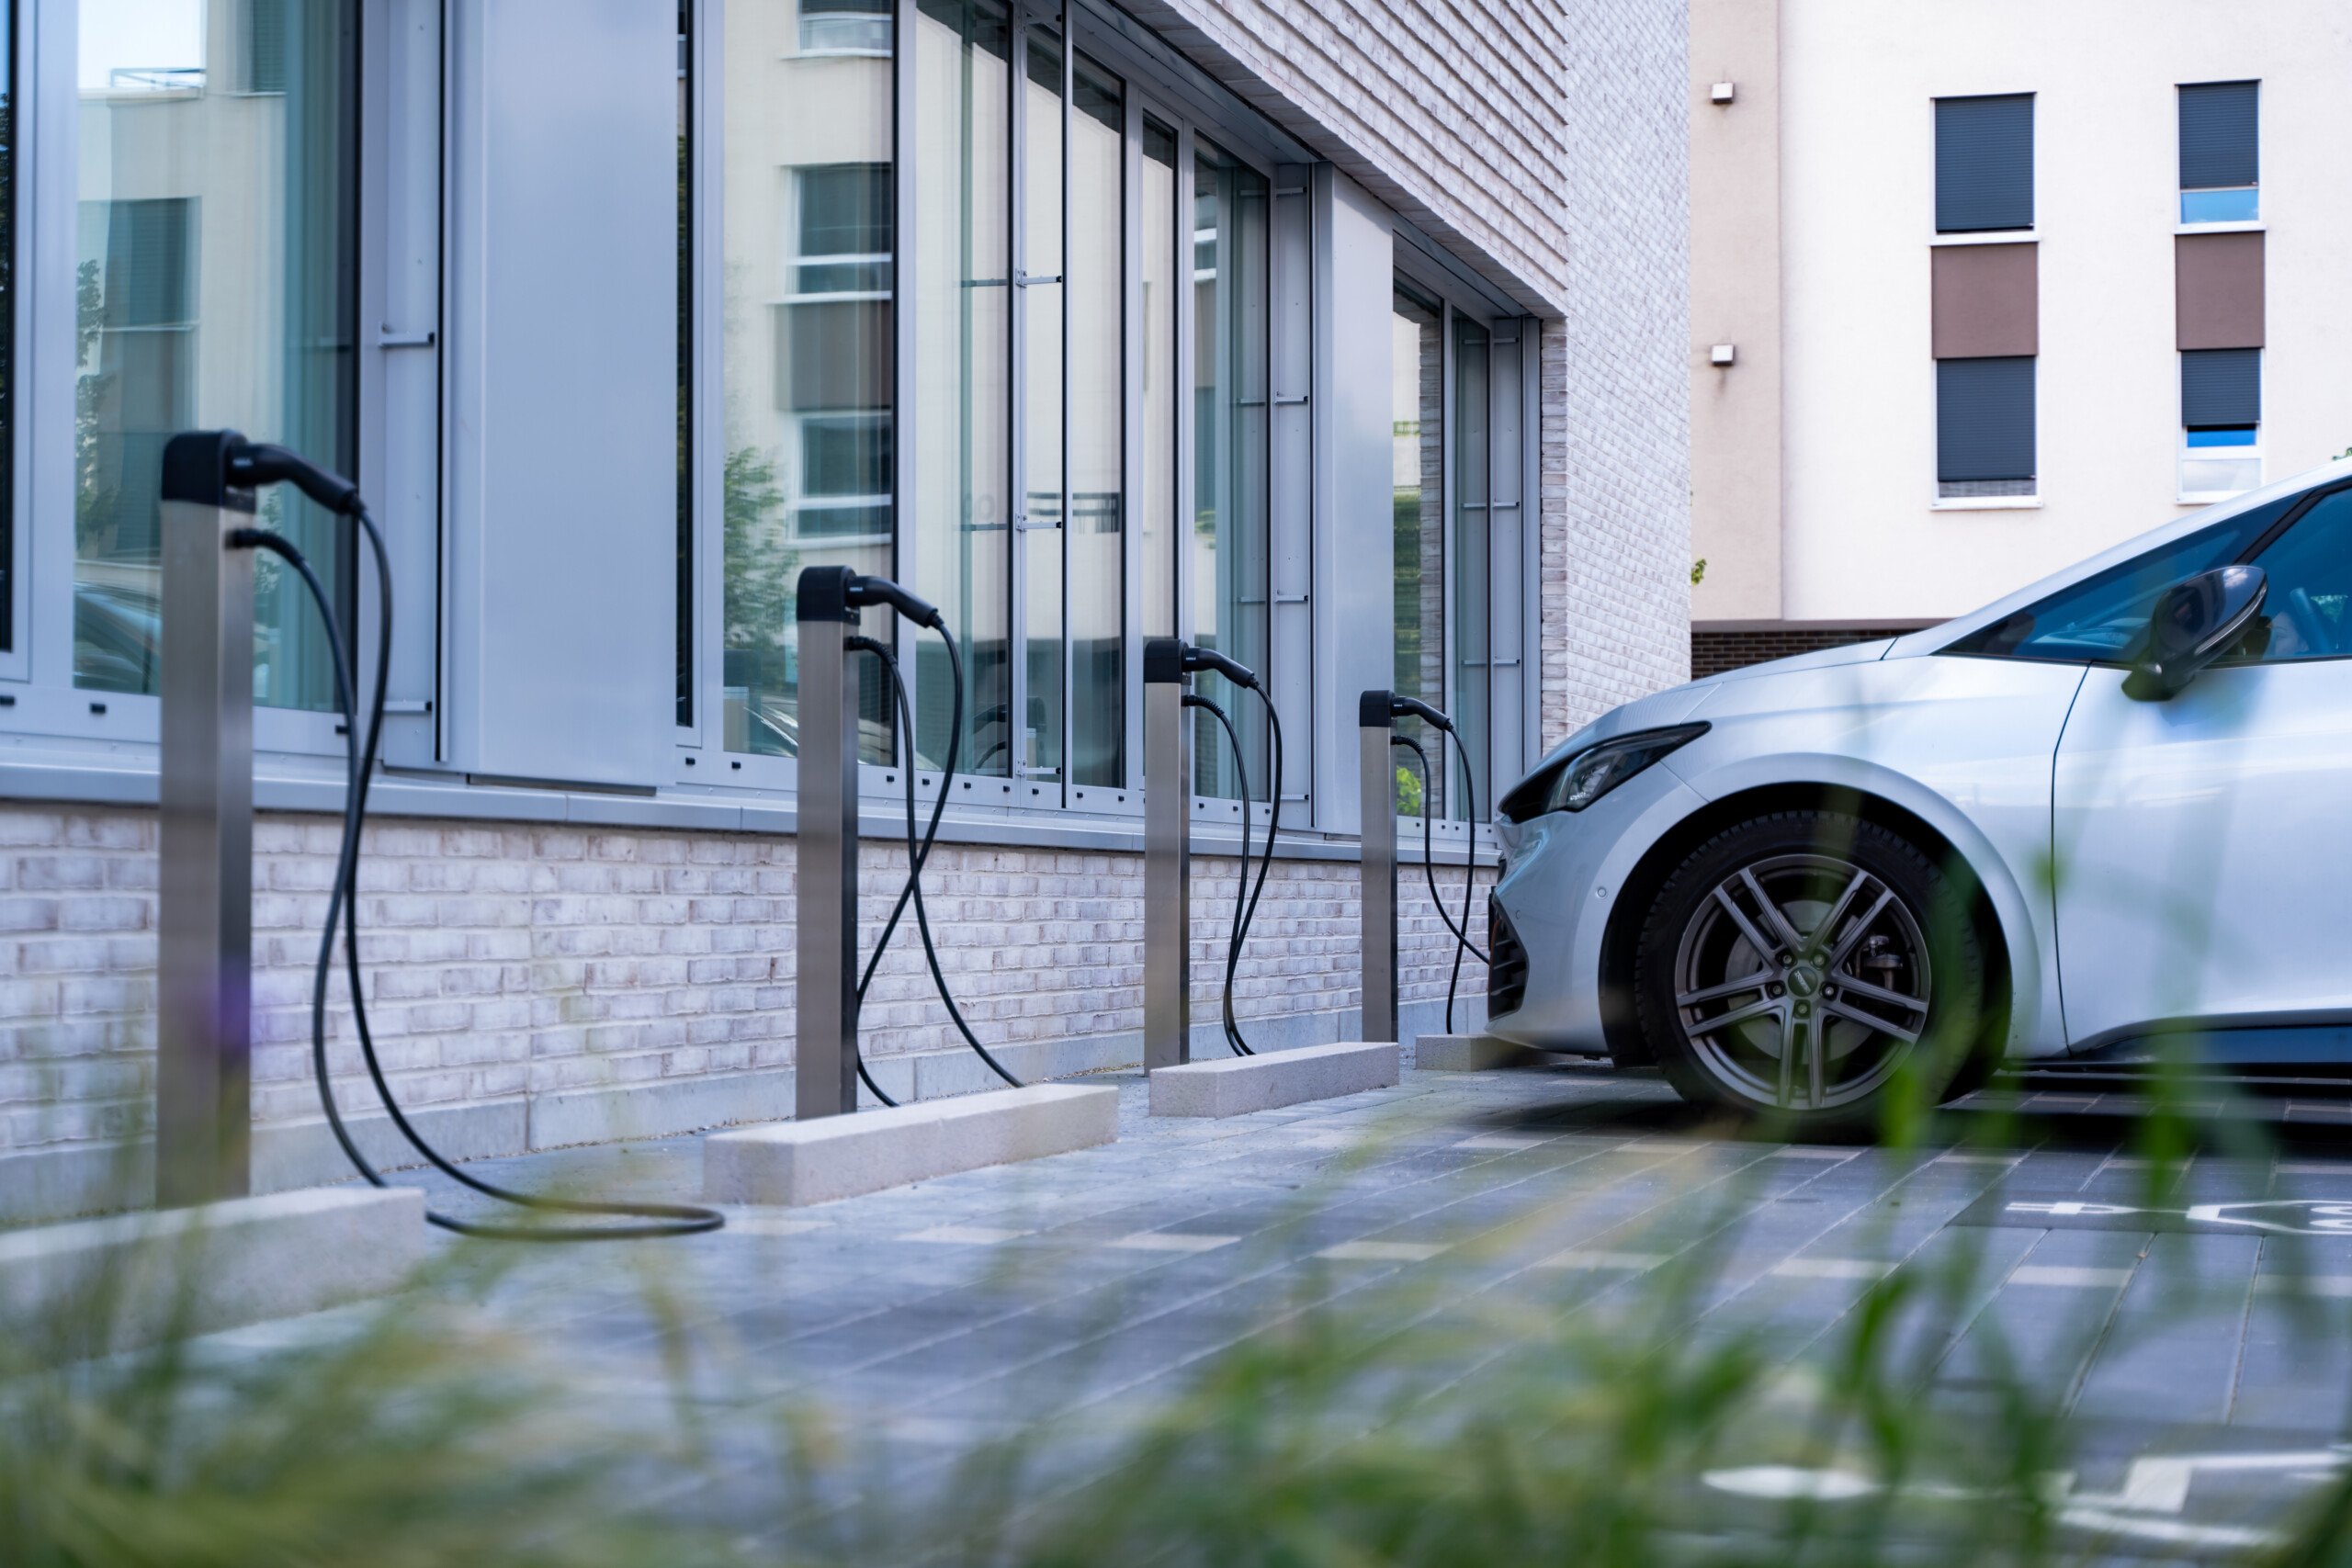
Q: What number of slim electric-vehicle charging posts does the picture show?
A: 4